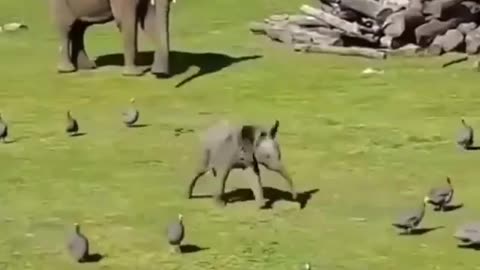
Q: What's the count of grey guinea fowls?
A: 9